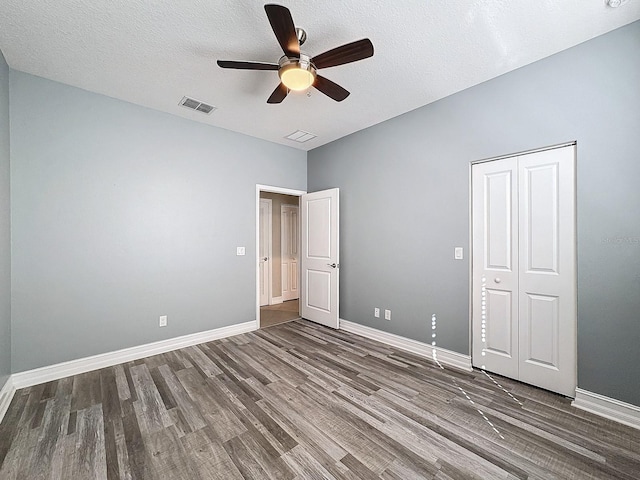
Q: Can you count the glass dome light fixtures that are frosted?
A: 1